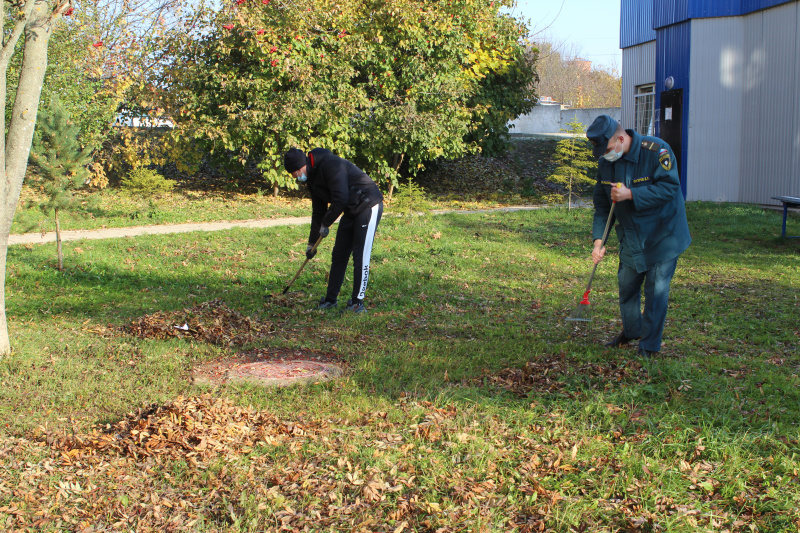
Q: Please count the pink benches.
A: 0